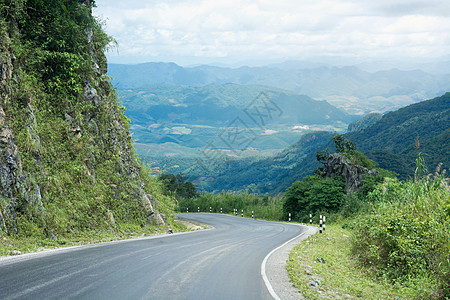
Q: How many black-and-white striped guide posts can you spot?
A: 12